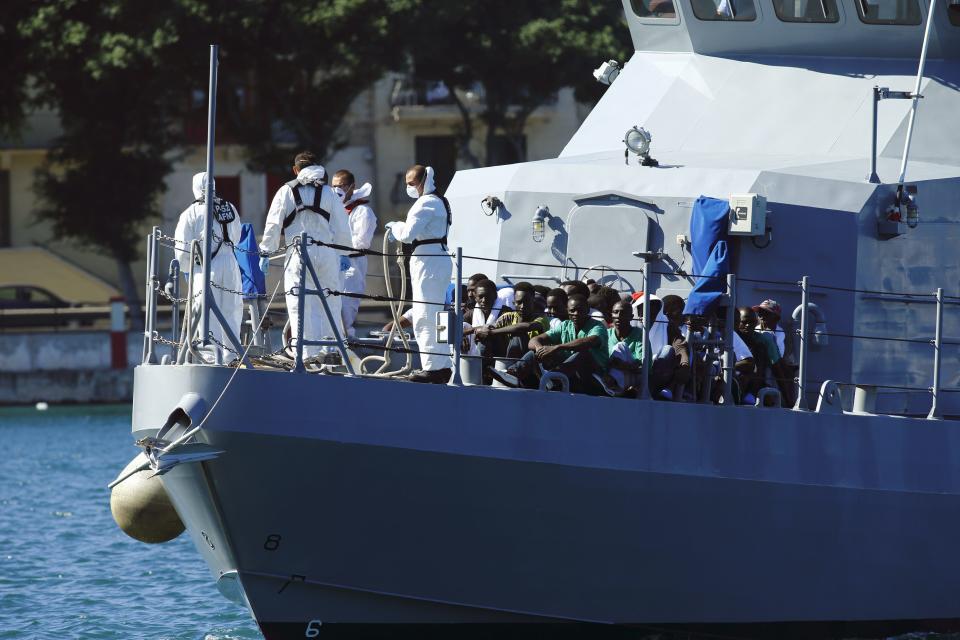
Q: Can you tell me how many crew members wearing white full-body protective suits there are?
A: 4